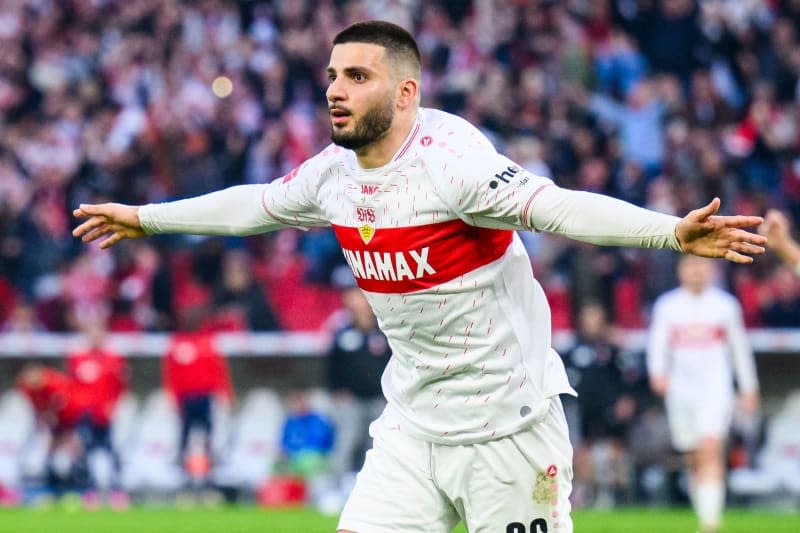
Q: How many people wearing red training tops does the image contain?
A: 3